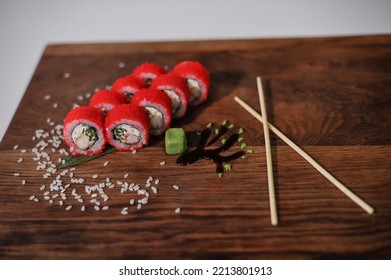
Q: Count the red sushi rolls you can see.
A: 8